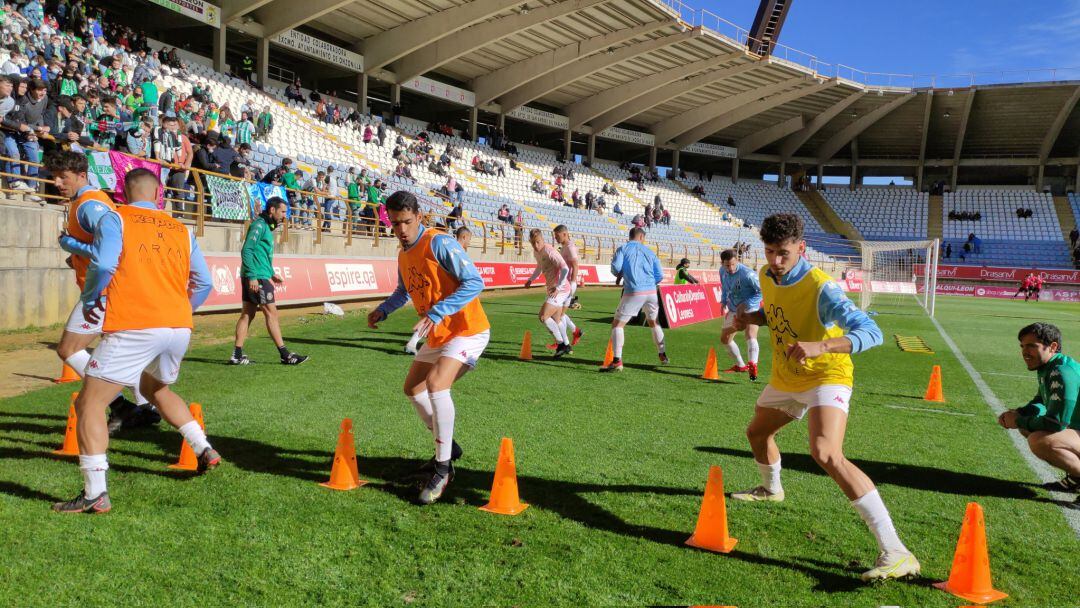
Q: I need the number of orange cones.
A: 11